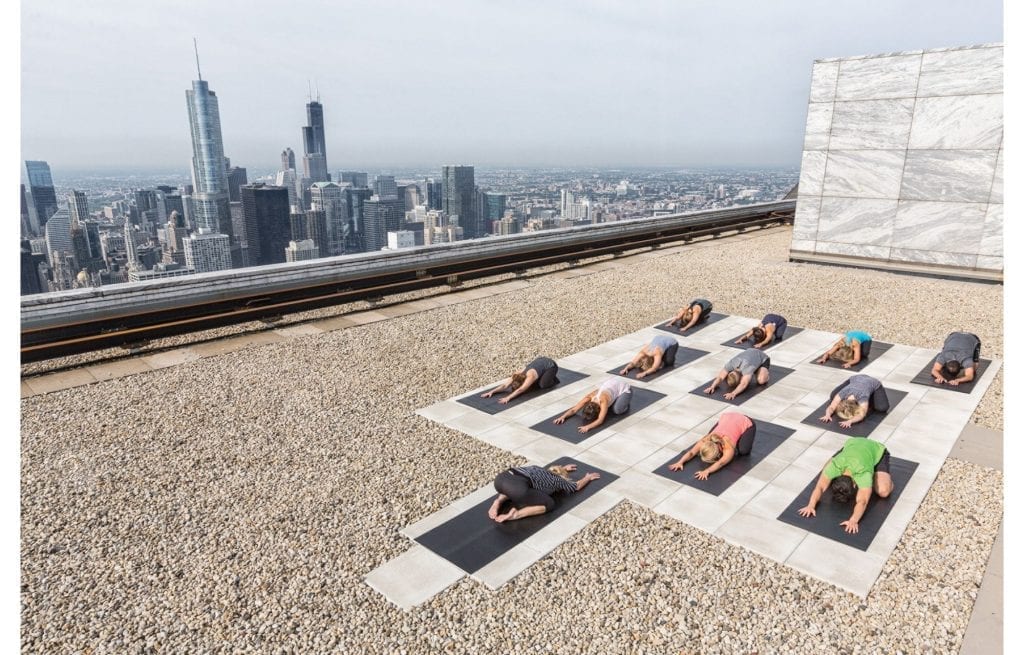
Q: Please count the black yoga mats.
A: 12